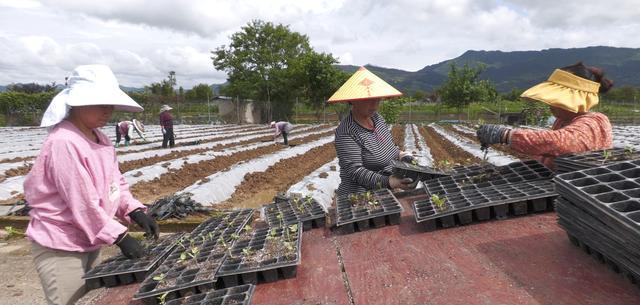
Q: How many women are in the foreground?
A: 3